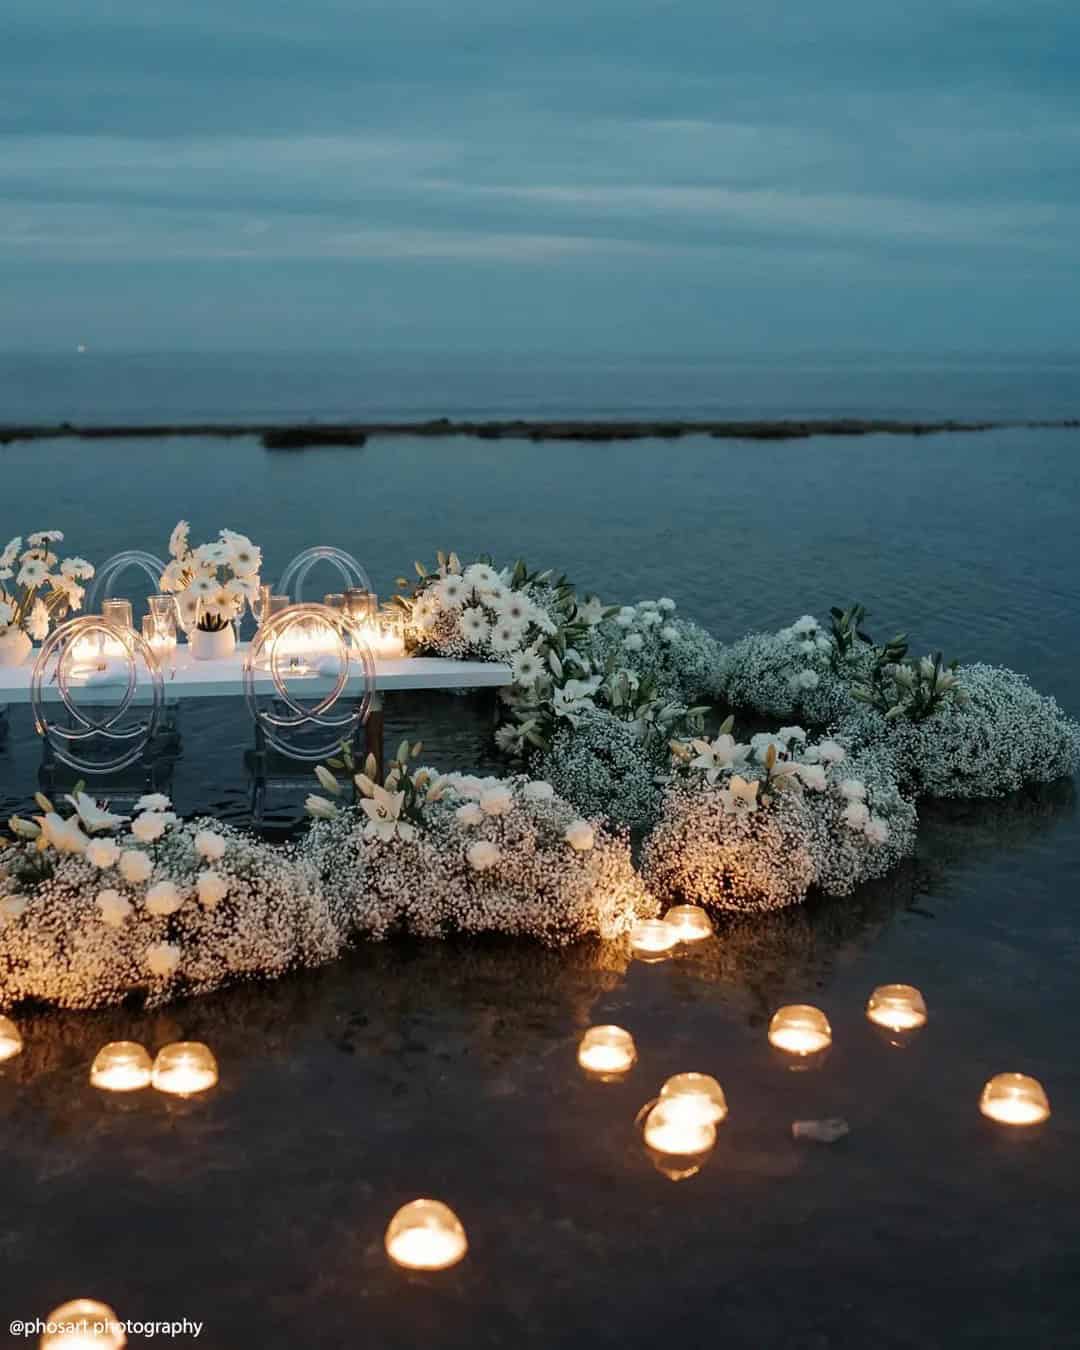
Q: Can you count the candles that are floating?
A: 13